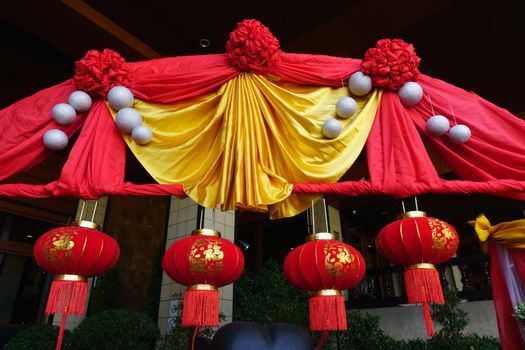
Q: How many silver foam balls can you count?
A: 12